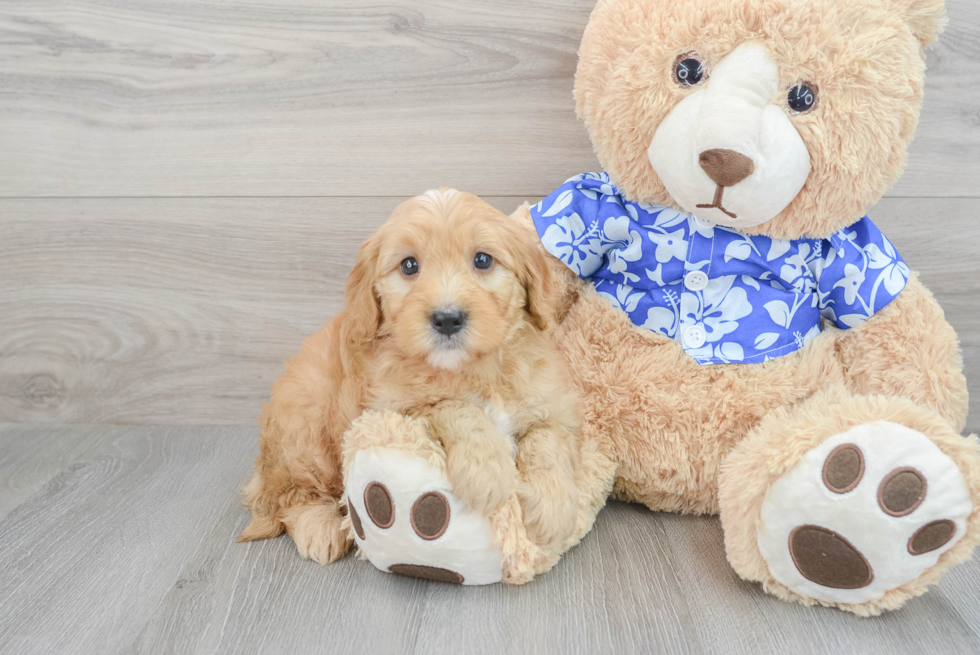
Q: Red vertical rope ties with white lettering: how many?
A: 0